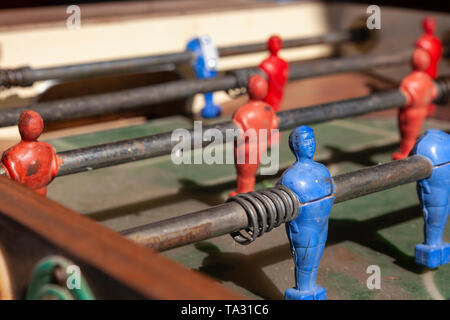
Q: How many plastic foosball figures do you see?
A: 8